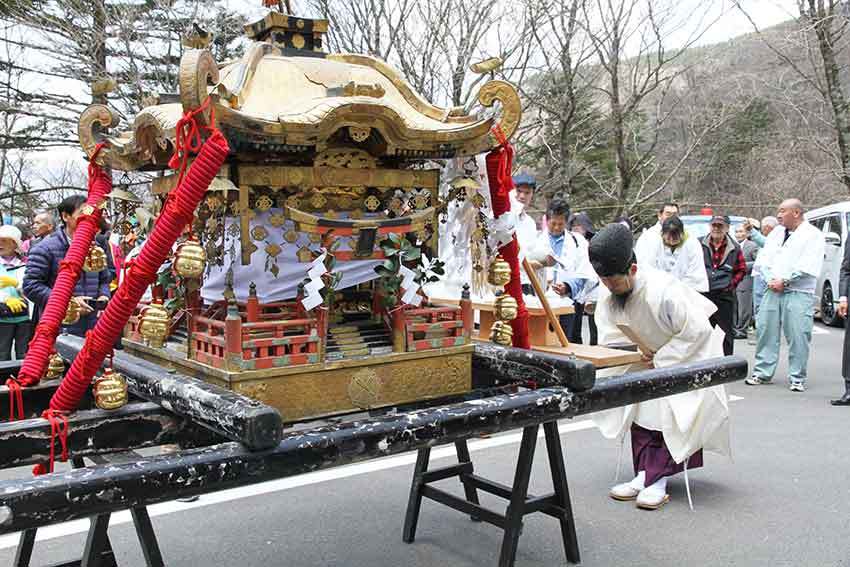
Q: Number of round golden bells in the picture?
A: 9